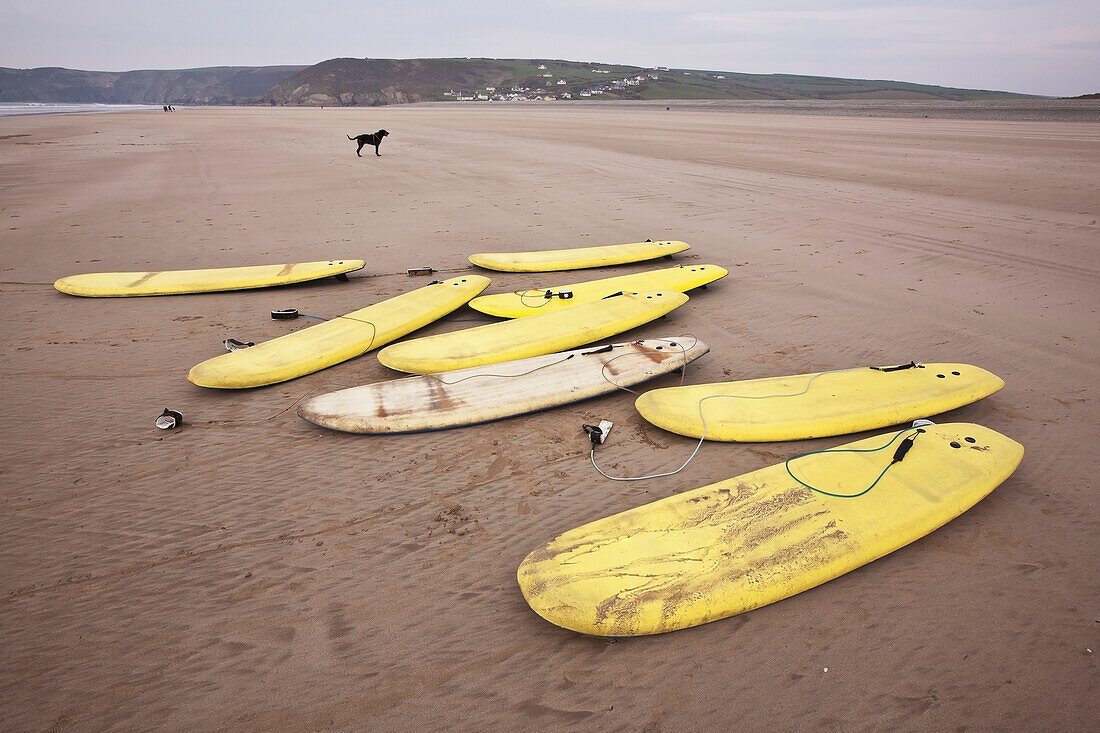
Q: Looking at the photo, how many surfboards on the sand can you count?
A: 8